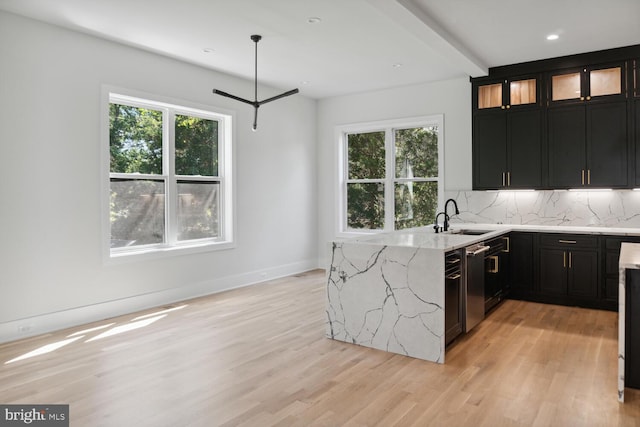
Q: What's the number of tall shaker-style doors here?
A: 4